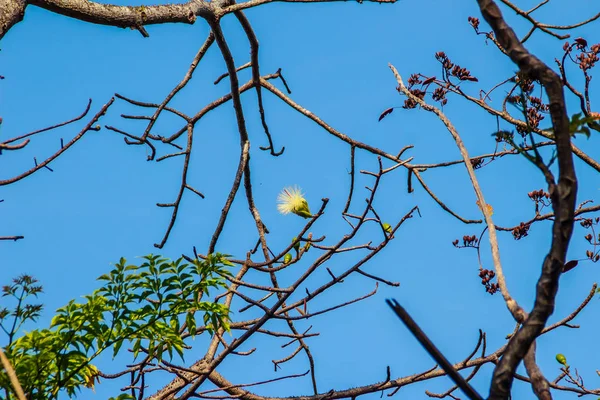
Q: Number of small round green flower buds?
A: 4